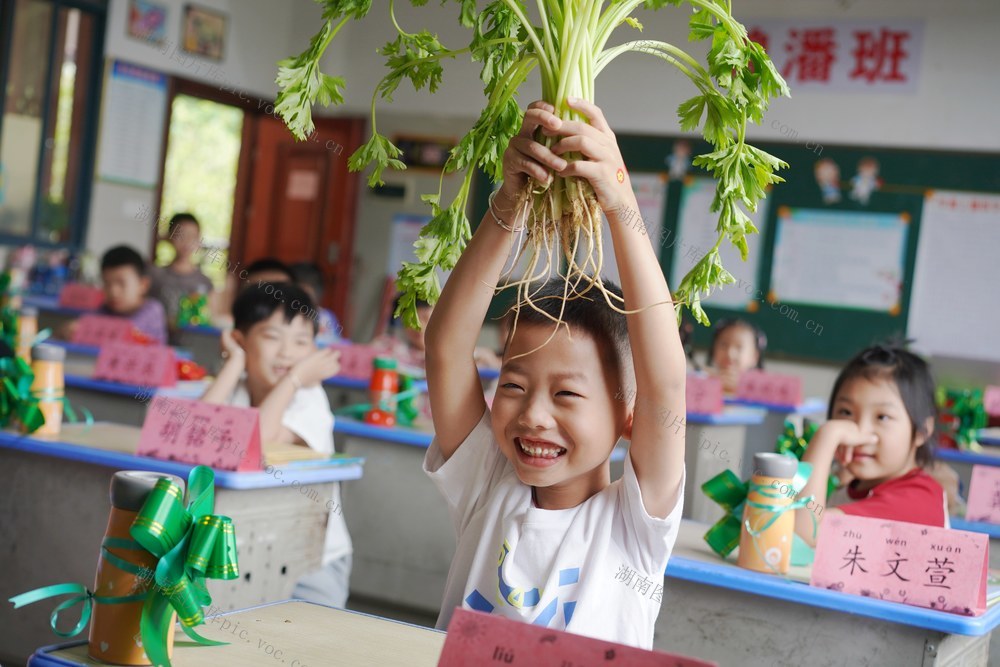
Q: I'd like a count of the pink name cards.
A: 11